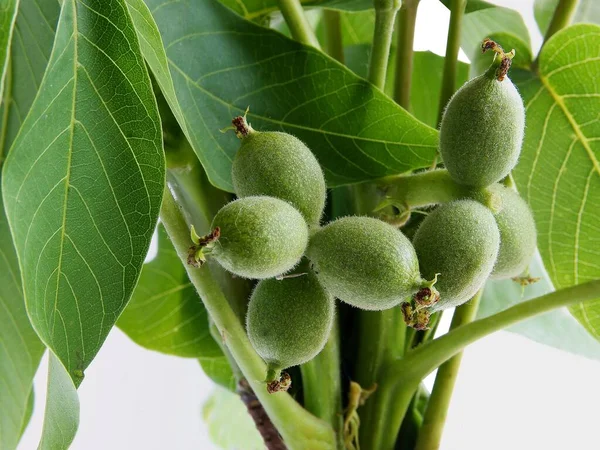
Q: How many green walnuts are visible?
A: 7